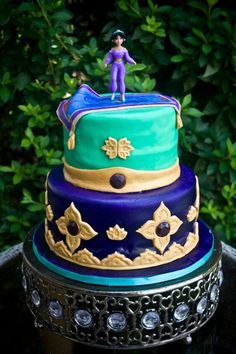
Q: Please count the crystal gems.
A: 10